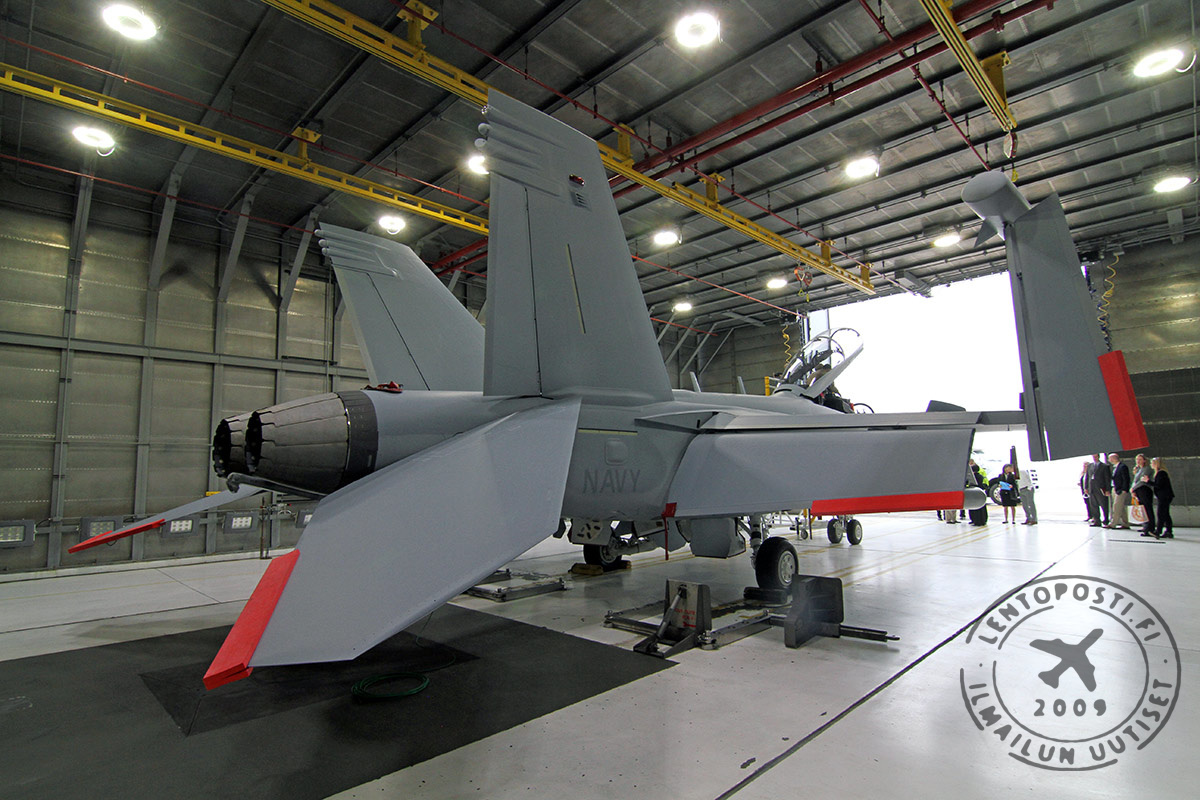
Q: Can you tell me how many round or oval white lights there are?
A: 12